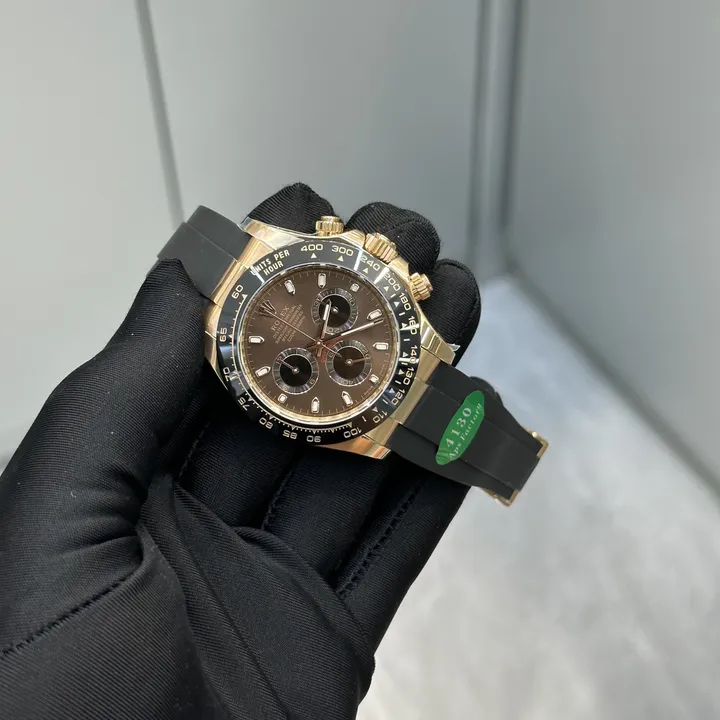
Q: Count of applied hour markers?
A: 11